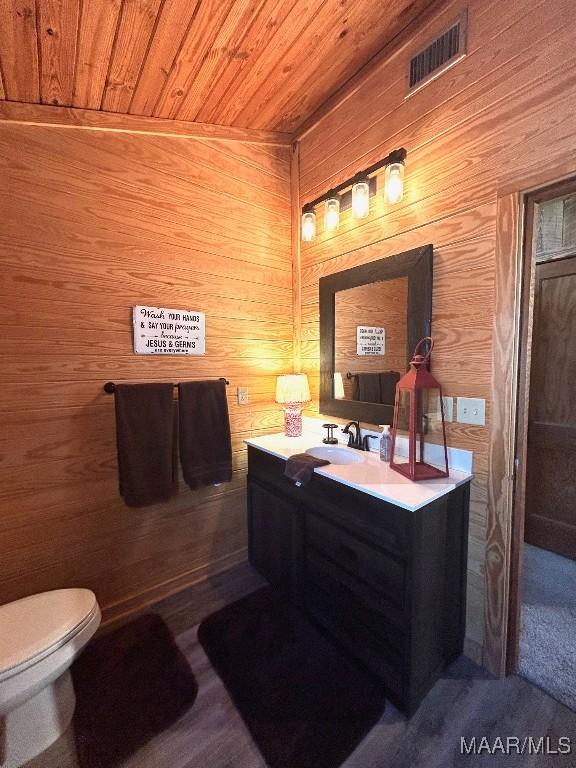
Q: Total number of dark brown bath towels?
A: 2